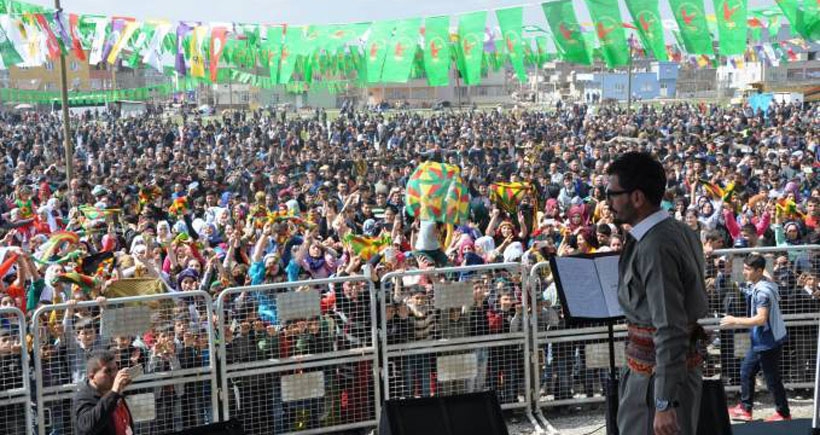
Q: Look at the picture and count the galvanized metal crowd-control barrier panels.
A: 6